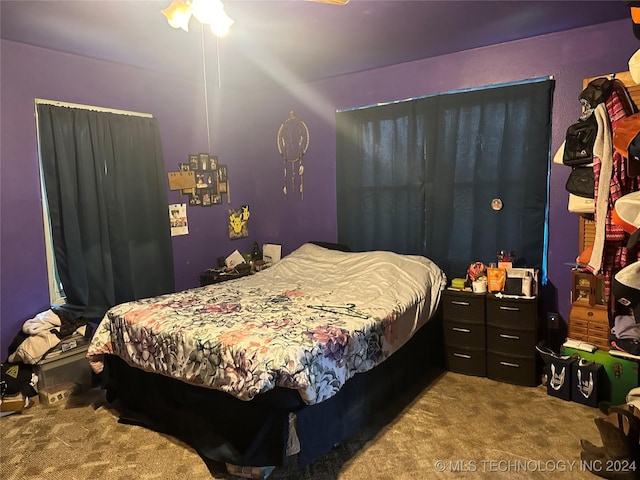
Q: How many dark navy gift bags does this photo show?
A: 2